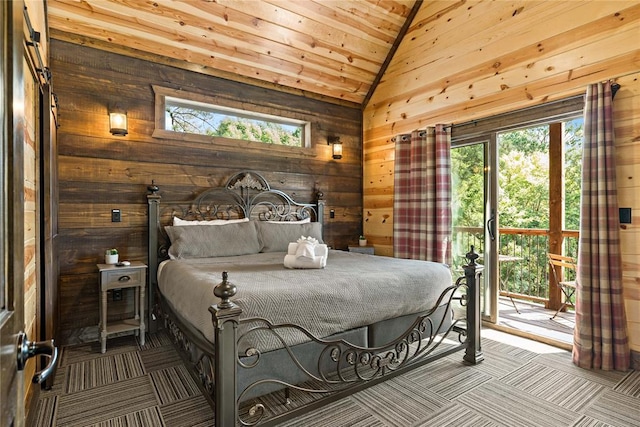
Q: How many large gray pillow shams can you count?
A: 2